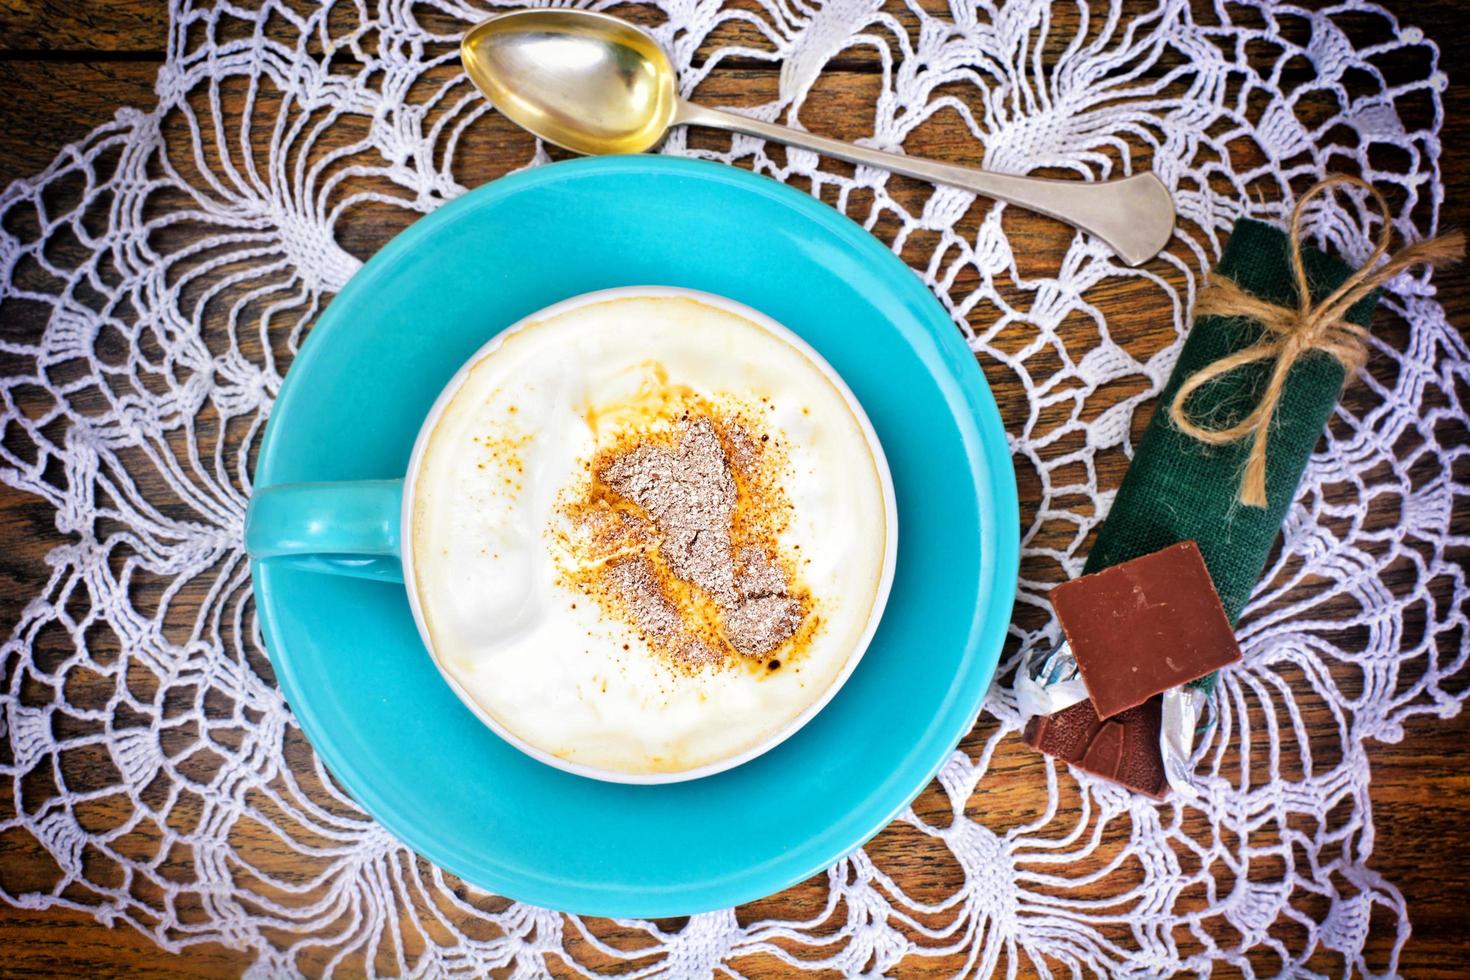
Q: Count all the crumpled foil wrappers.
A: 1